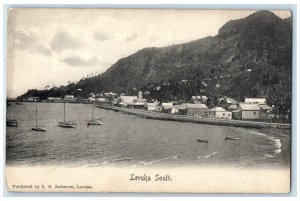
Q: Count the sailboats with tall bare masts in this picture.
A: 3